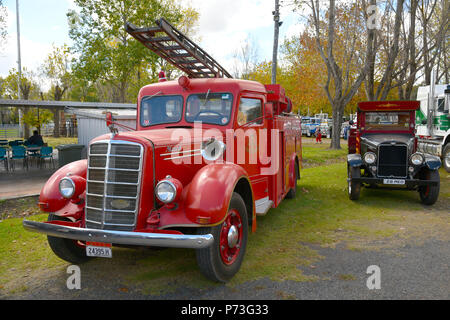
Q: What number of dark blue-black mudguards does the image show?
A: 2